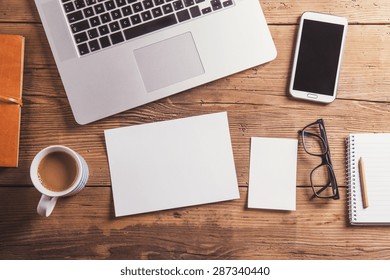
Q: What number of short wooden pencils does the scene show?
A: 1